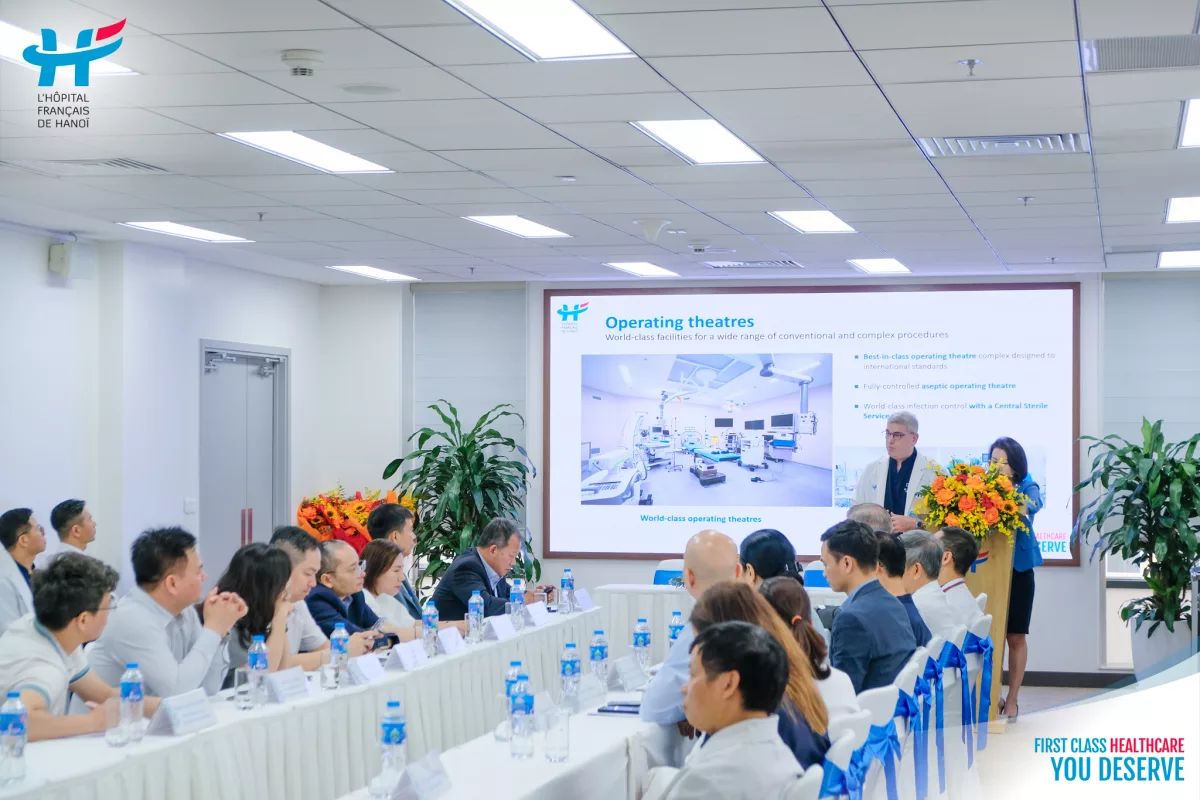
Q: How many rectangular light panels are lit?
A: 13